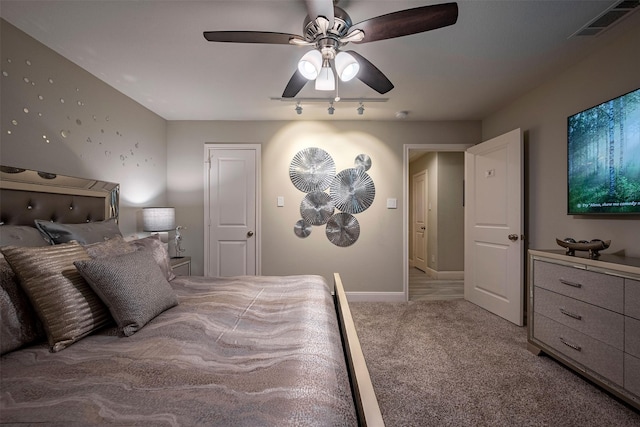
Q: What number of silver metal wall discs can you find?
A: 6